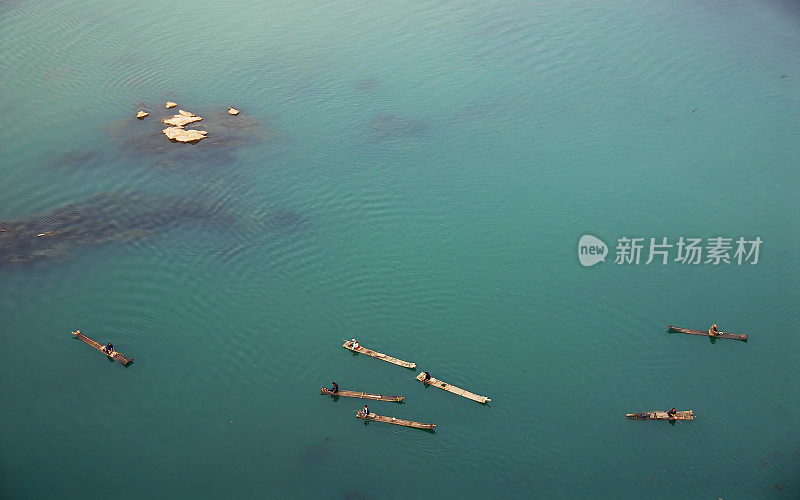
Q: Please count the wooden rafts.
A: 7